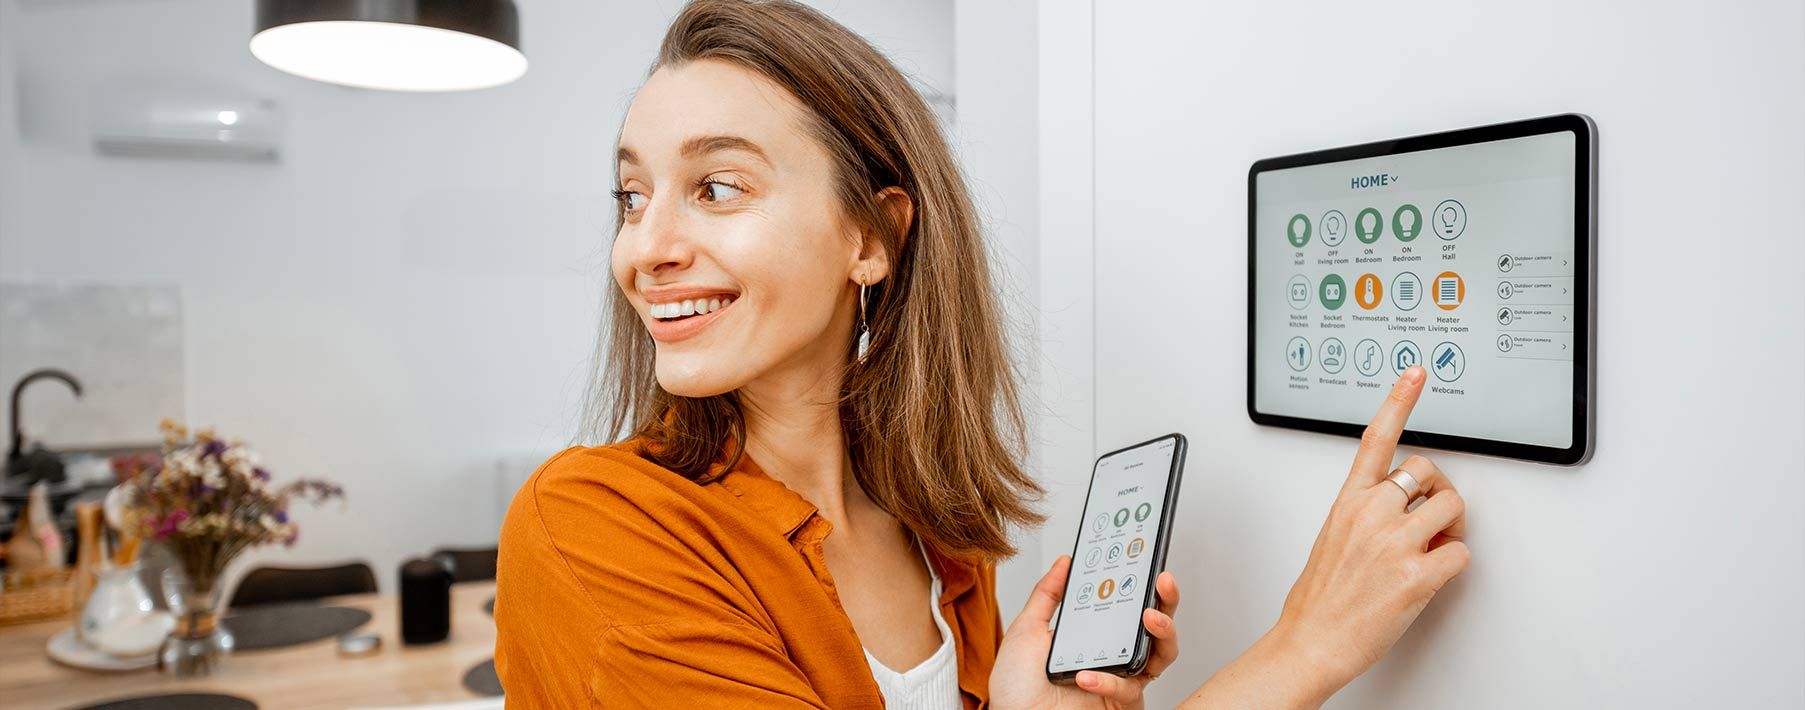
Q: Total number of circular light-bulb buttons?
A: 8